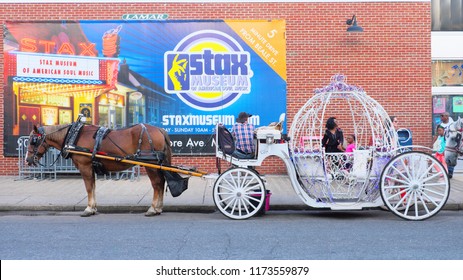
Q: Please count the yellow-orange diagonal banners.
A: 1